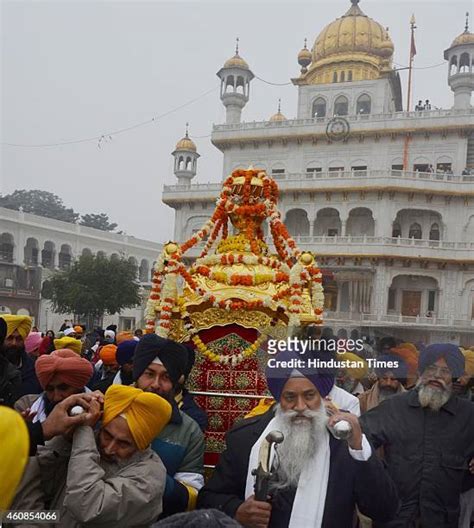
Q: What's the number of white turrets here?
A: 3